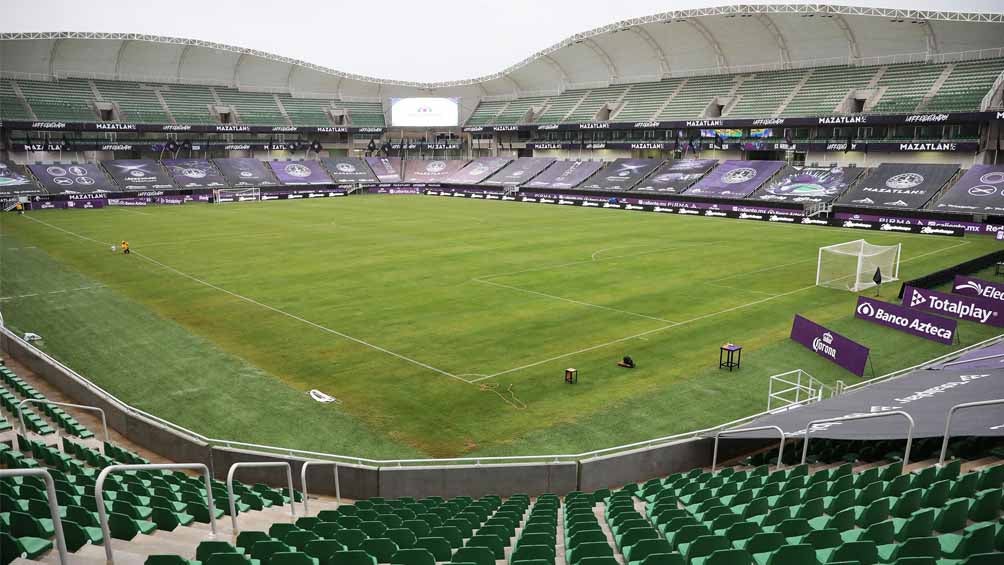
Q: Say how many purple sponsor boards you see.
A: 4